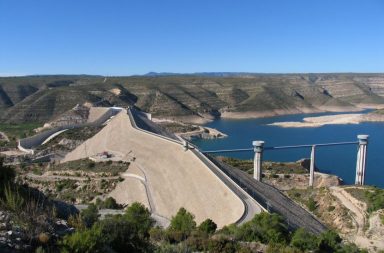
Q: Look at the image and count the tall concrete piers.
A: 3